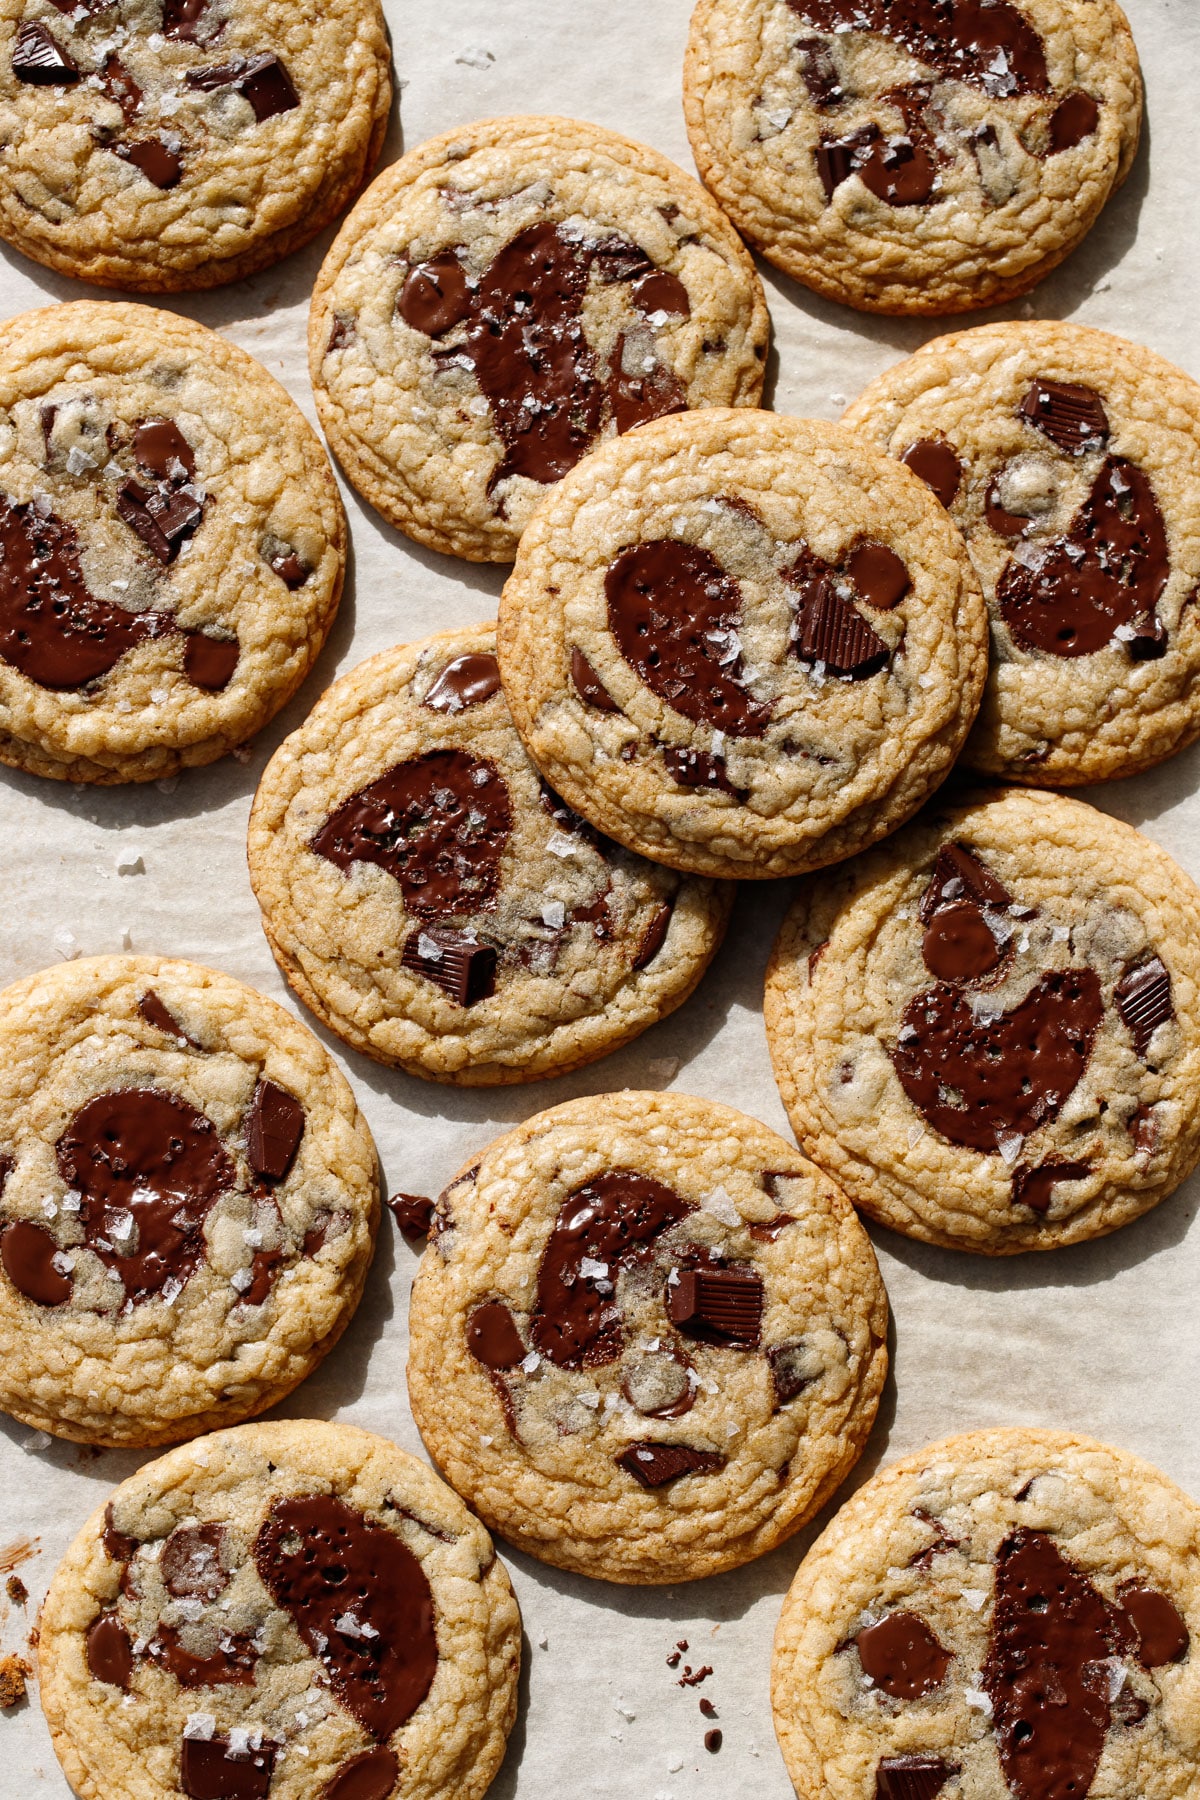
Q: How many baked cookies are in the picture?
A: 12